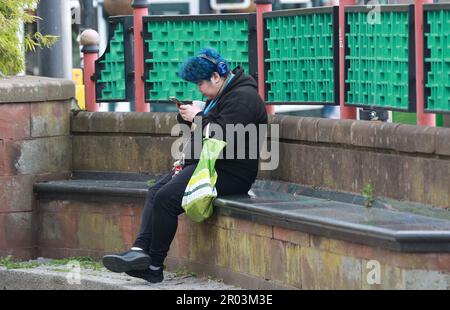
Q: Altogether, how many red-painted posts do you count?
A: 5